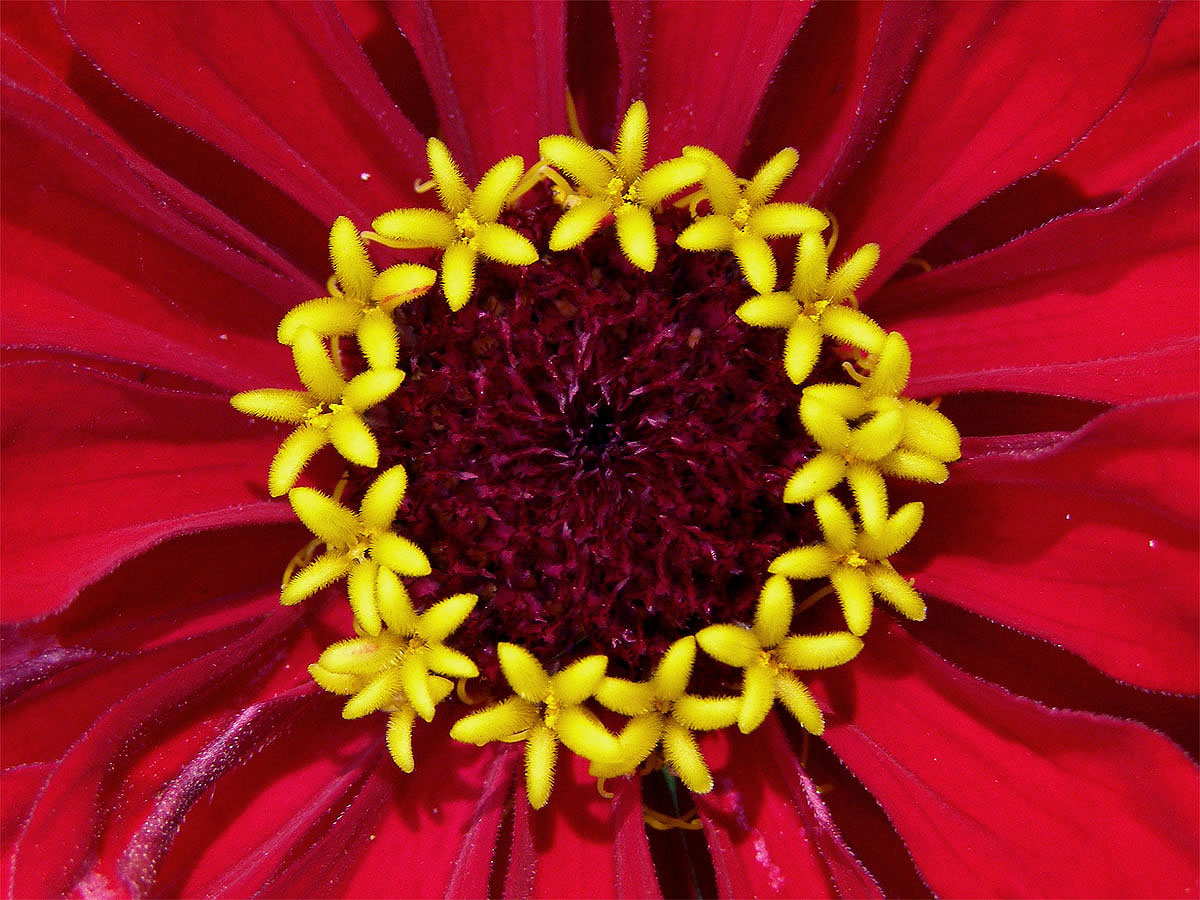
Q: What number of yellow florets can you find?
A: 15